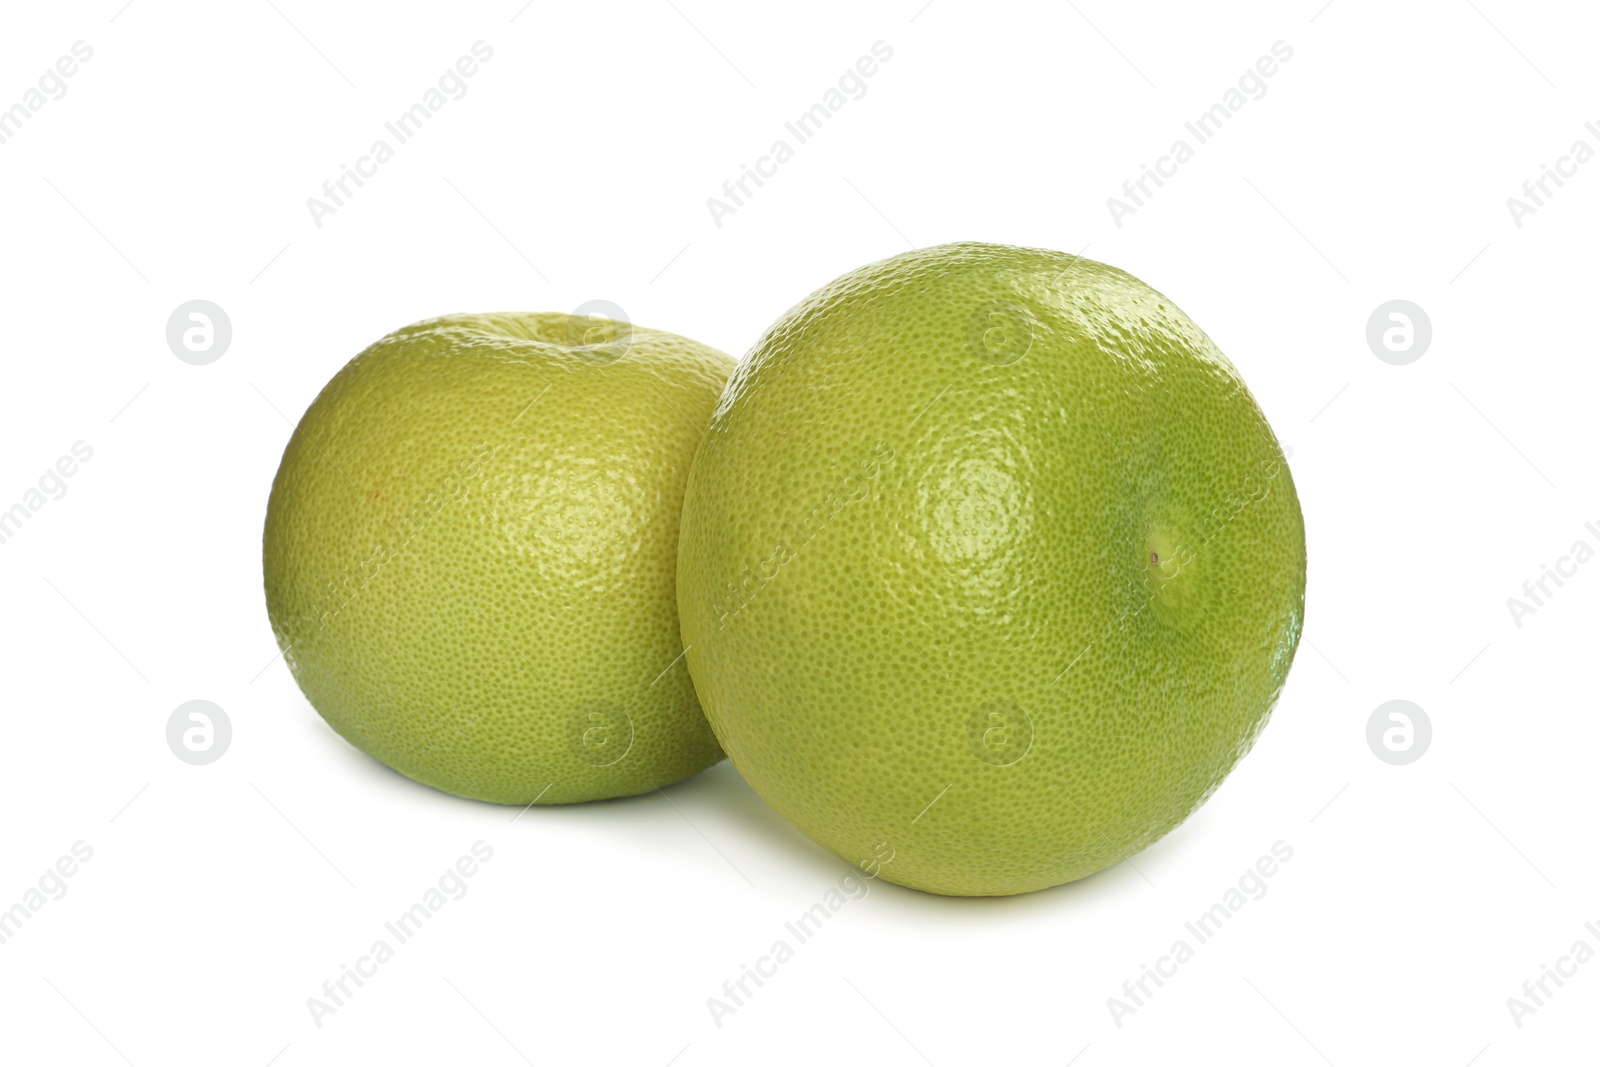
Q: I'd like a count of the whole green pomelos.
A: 2